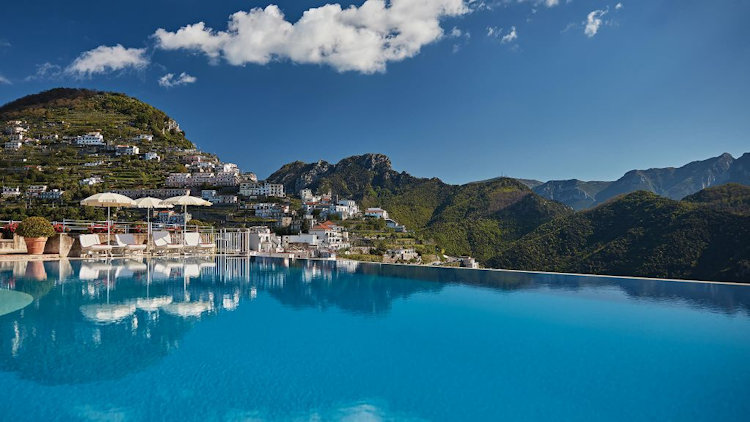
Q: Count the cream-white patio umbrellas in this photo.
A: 3